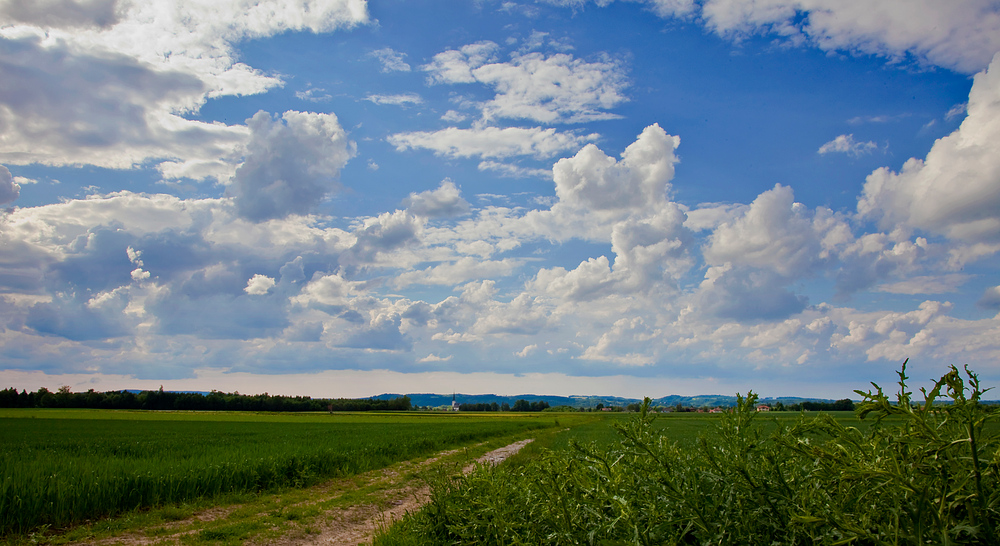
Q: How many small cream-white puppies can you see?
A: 0